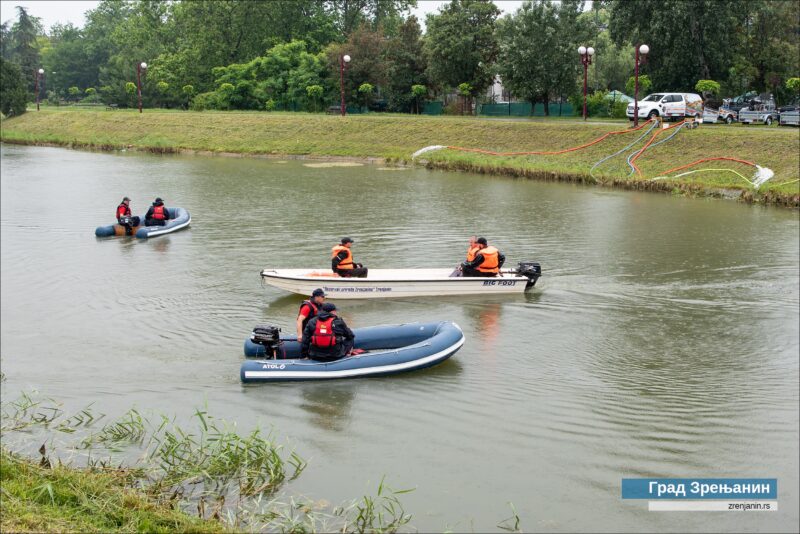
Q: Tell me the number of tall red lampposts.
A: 5